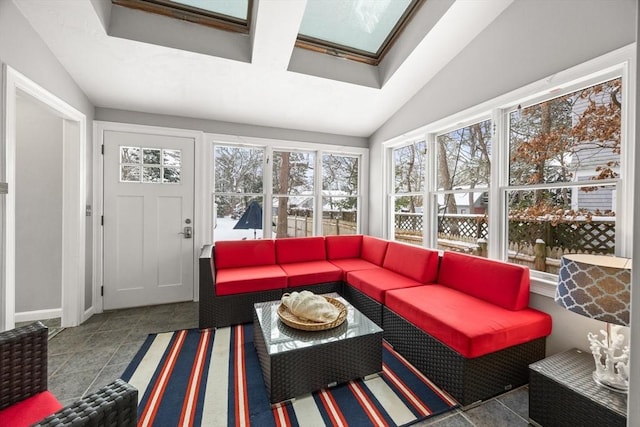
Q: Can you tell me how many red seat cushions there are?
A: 6